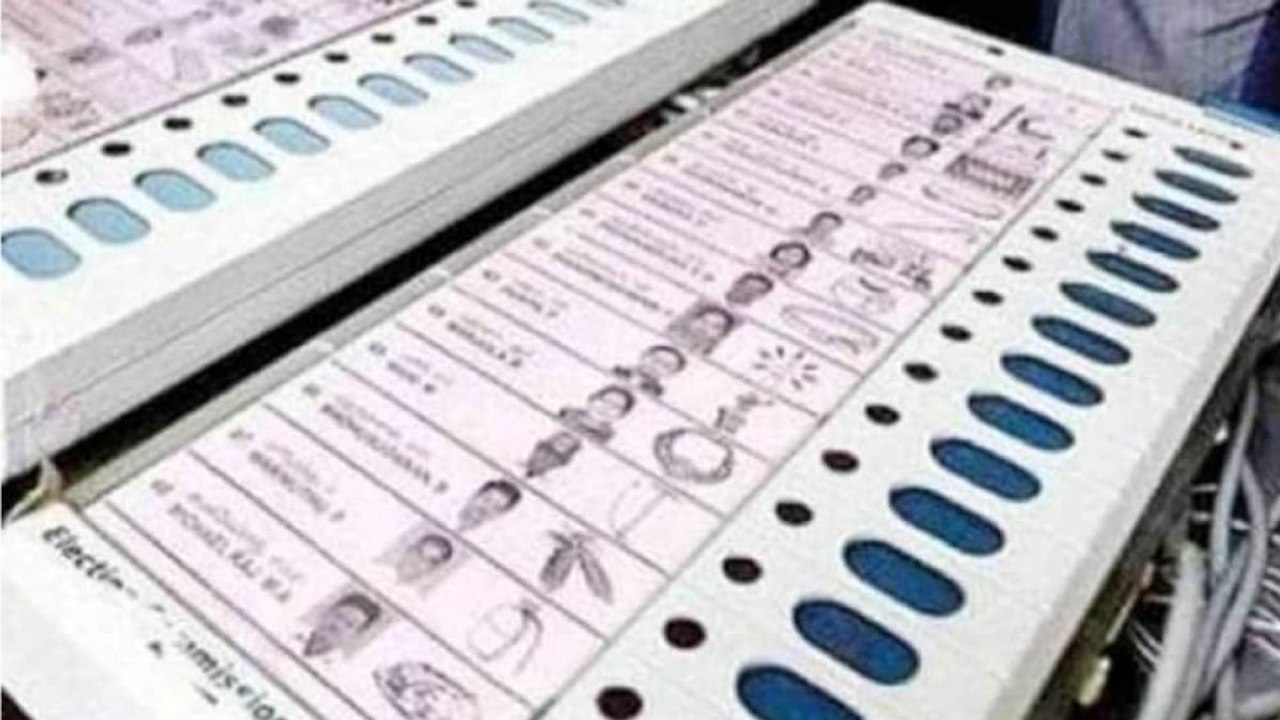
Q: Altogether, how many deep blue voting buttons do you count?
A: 14